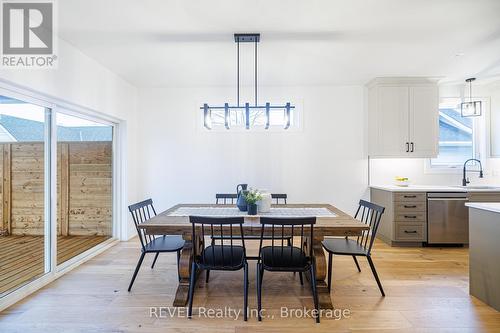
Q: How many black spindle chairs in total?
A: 6